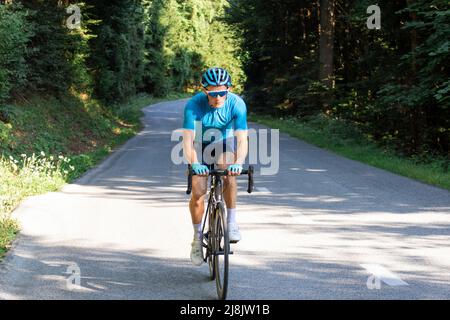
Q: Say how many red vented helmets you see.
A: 0